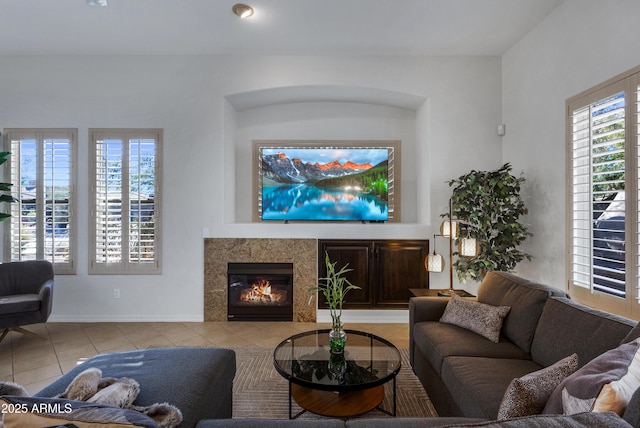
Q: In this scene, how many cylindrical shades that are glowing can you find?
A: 3